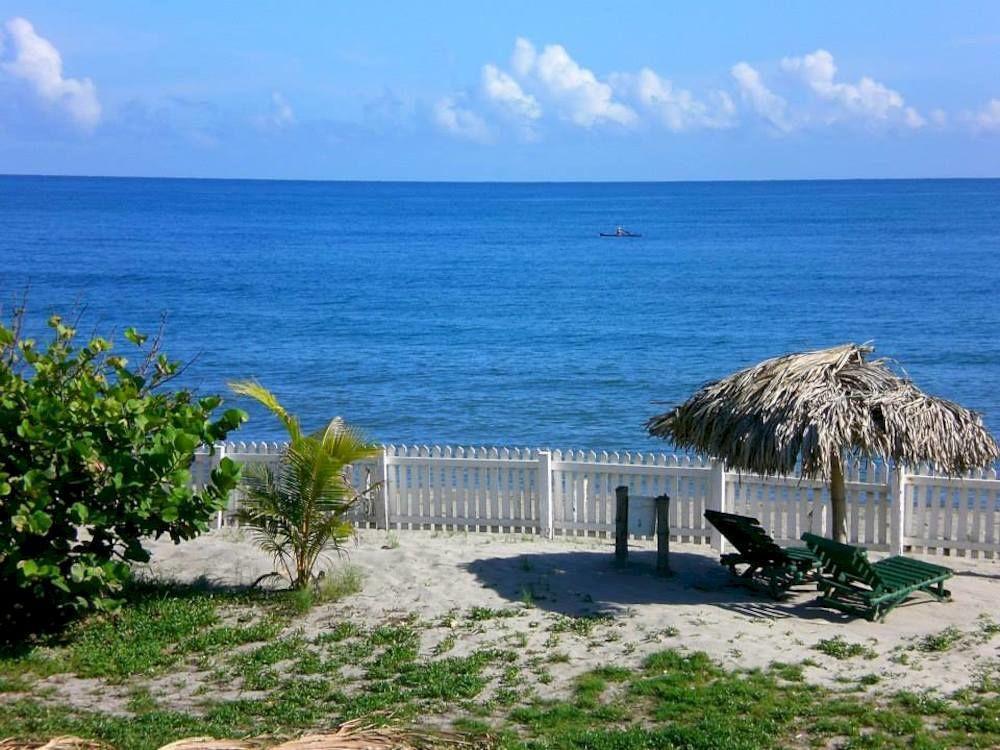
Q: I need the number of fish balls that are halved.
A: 0